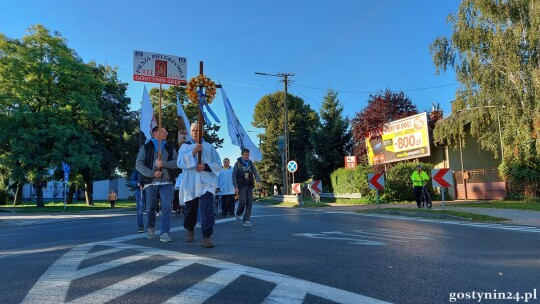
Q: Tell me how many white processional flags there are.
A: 3